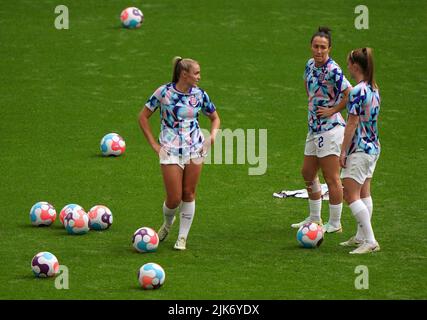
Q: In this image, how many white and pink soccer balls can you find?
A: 10